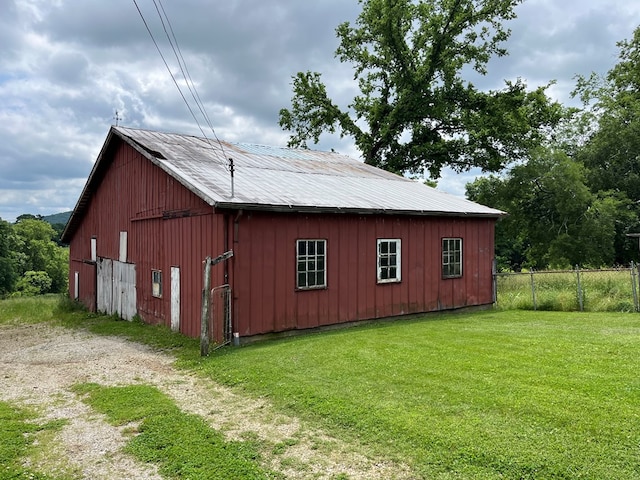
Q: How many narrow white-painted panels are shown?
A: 4